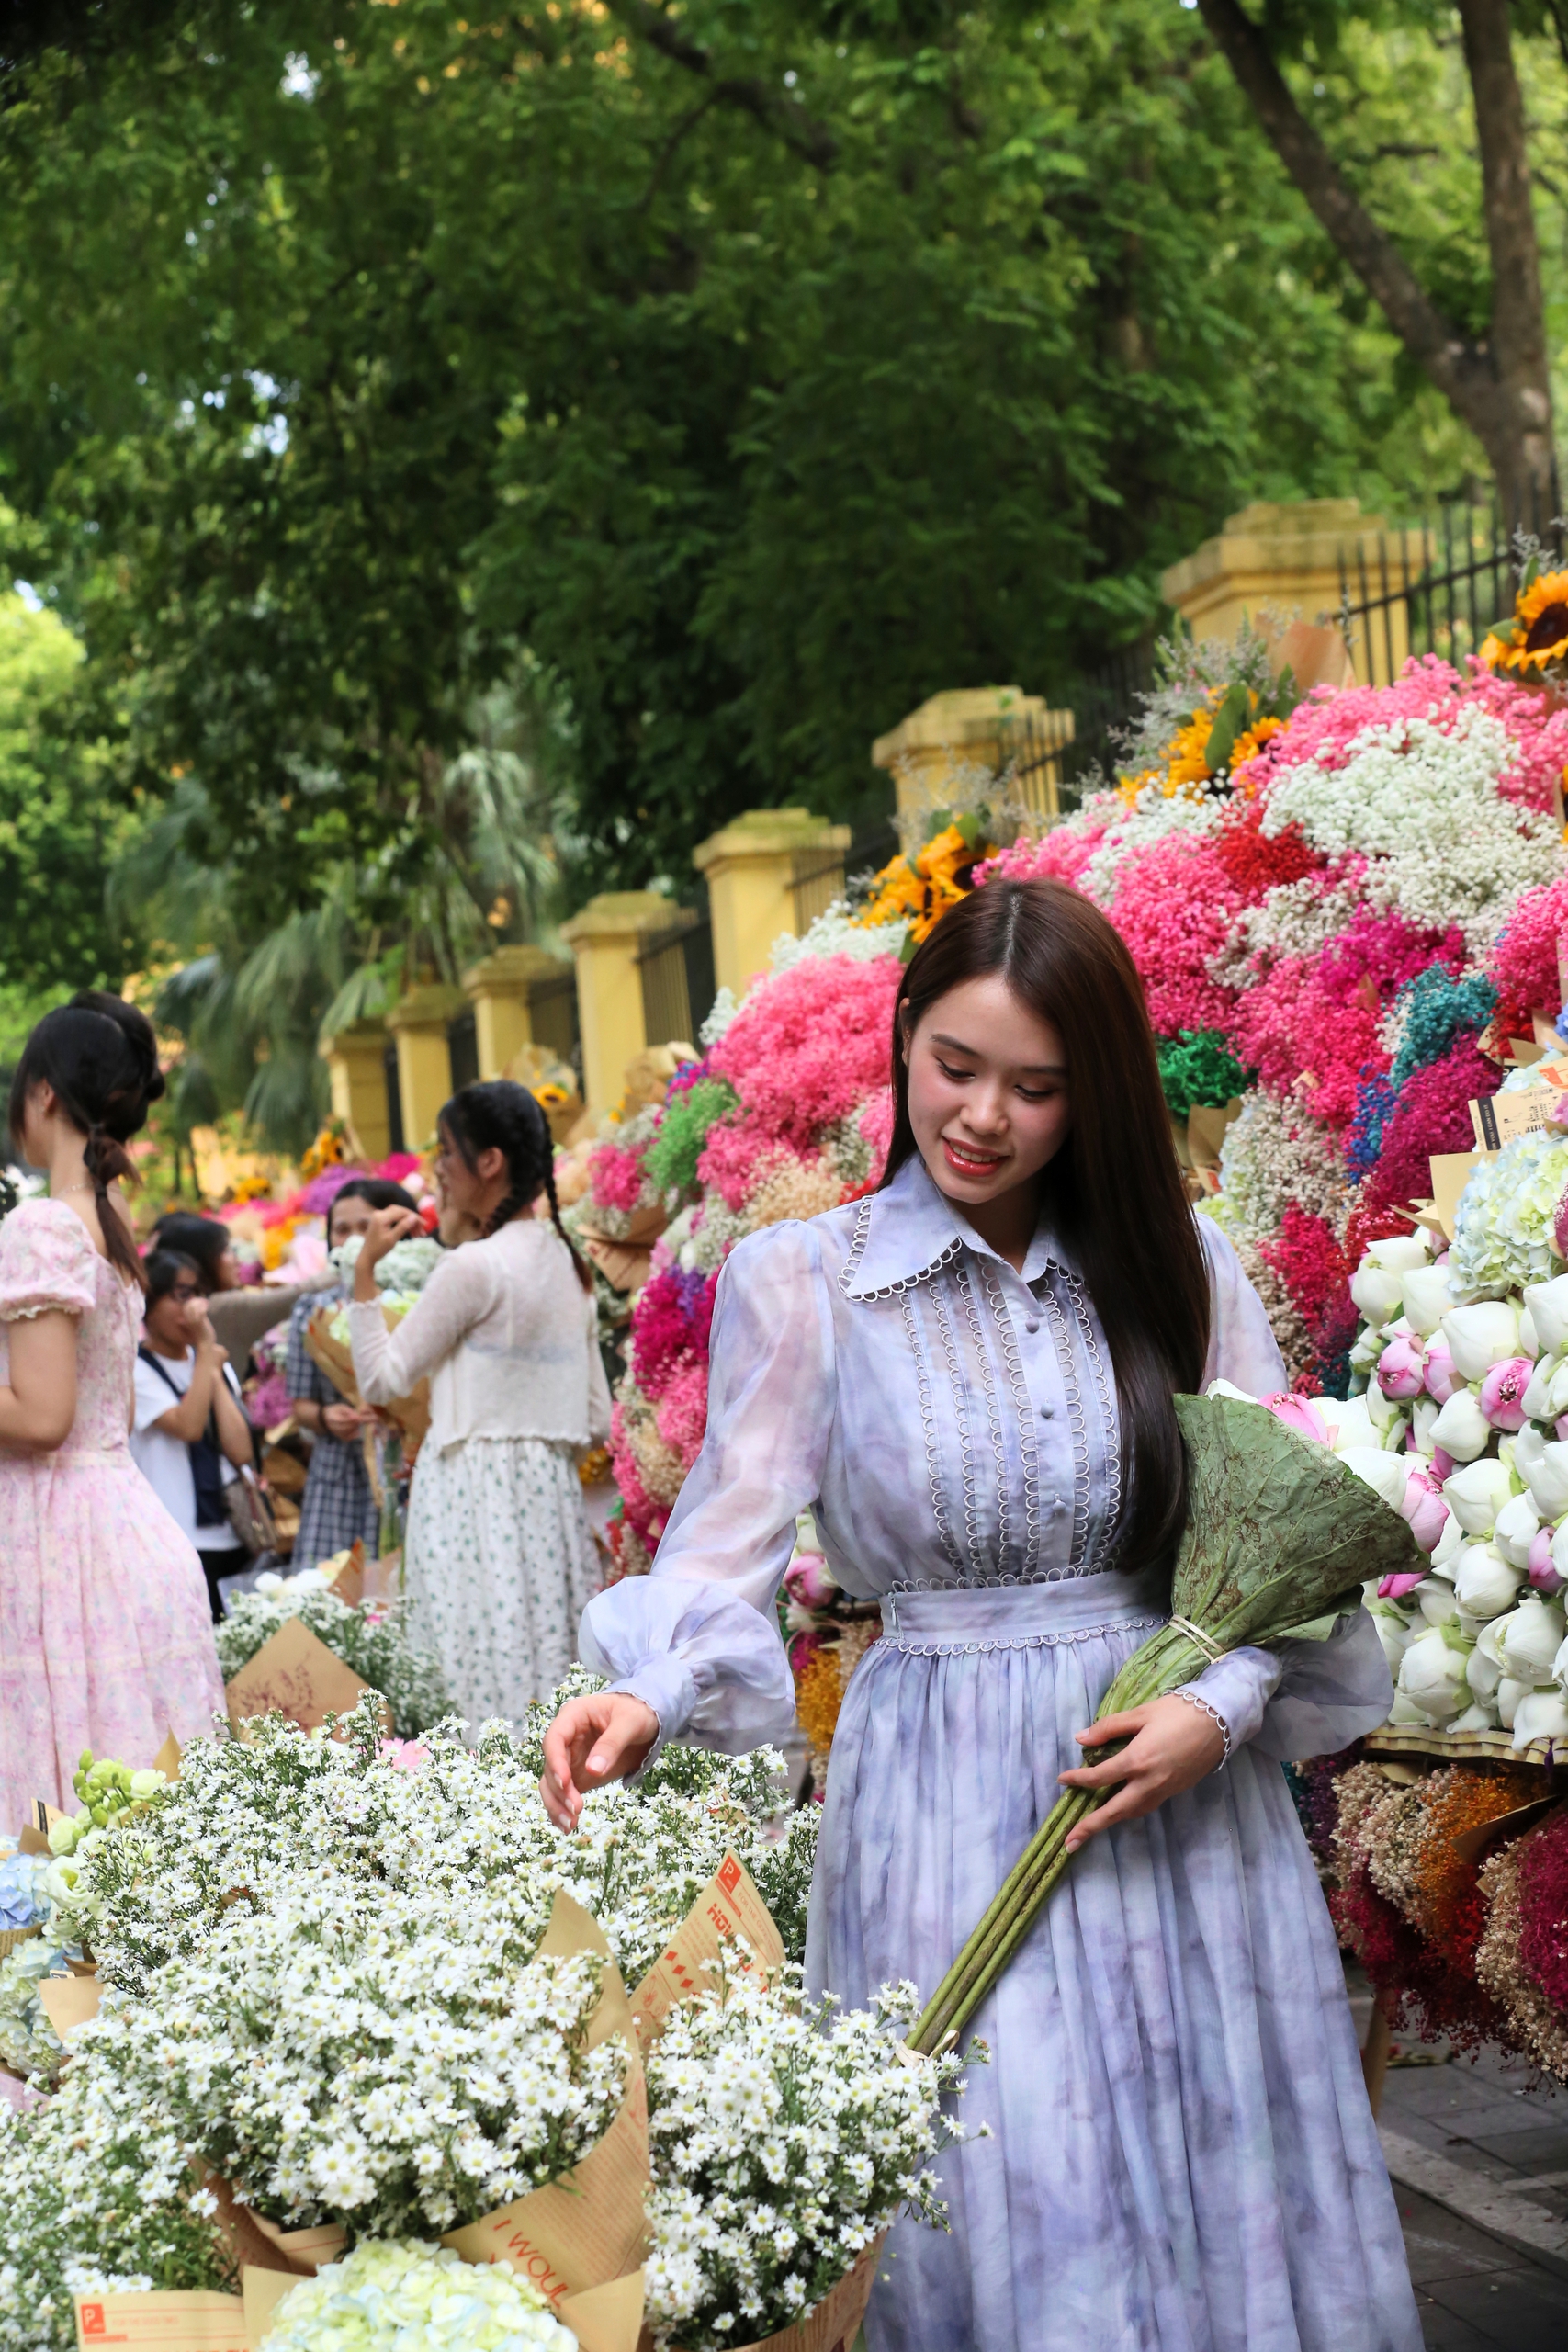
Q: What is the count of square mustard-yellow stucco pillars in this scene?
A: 7